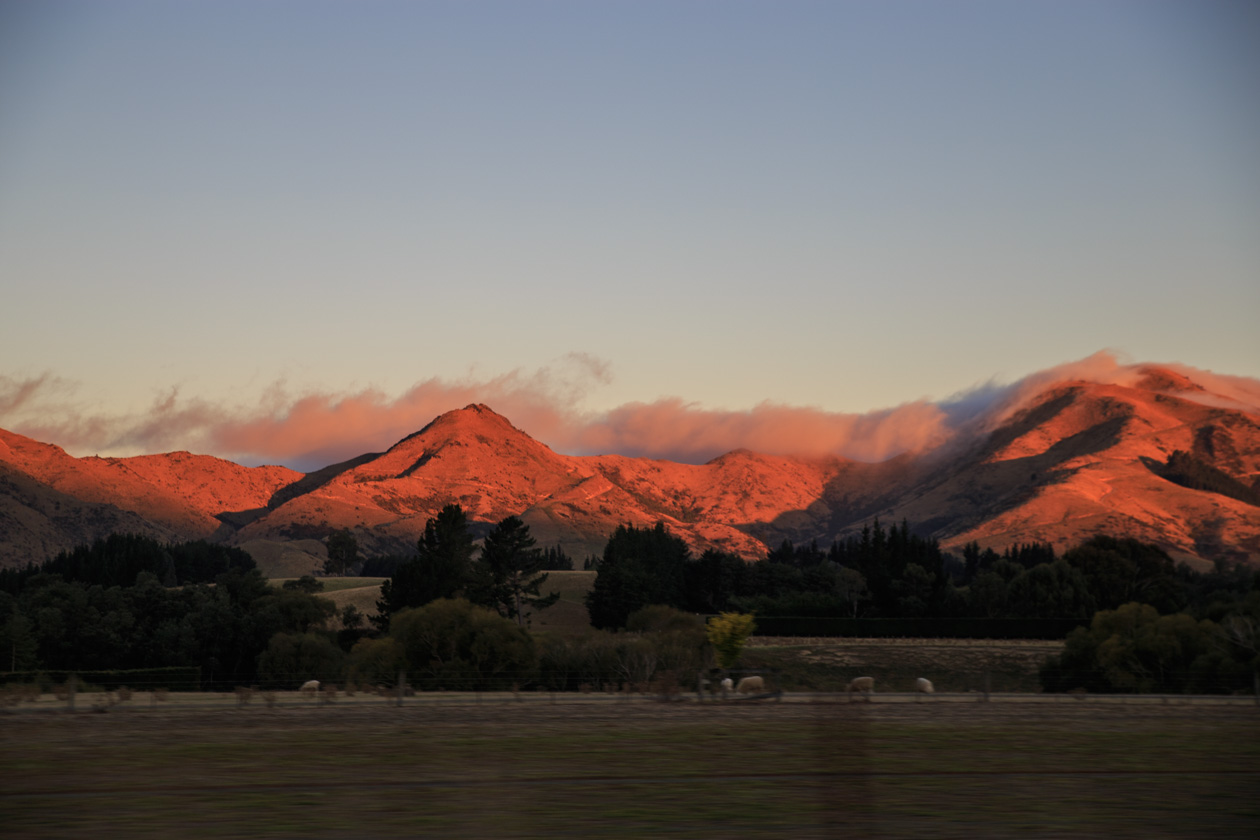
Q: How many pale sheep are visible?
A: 5